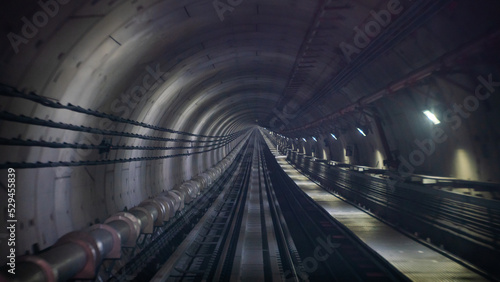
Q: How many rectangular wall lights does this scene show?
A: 5